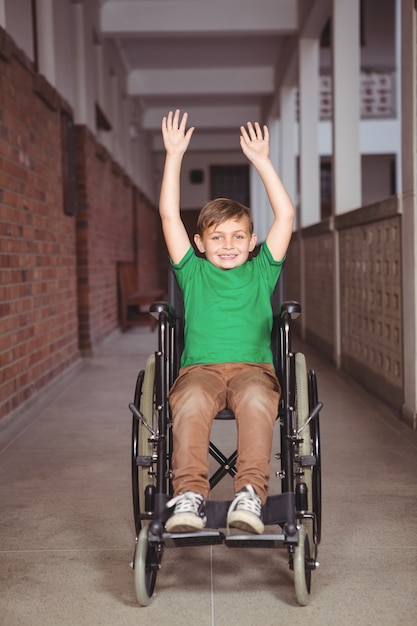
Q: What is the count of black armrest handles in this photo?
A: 2